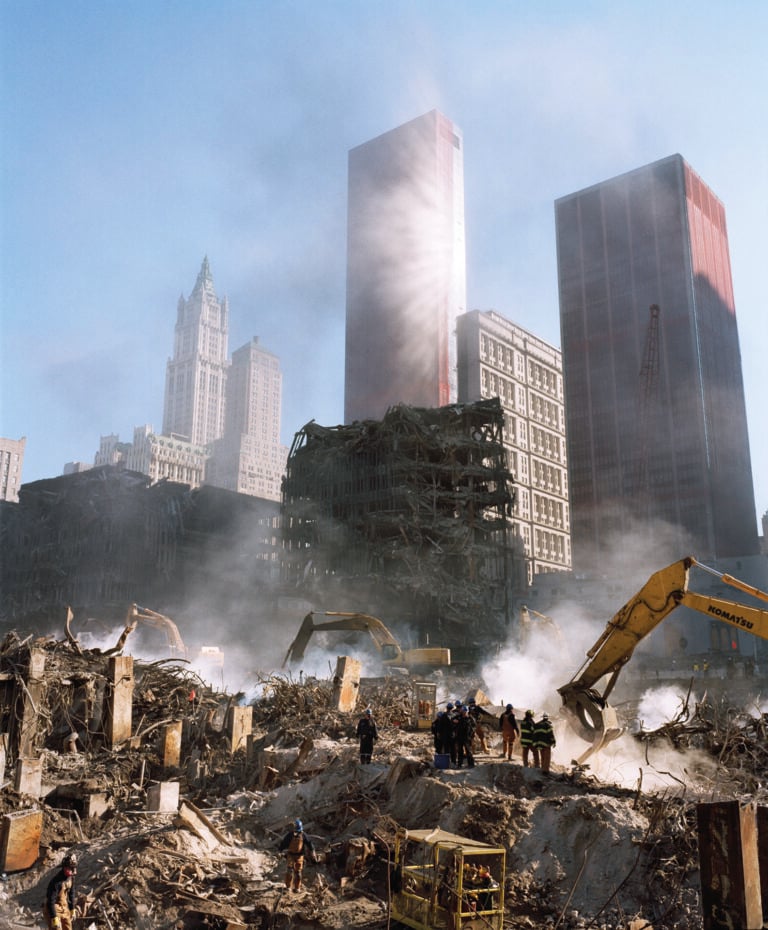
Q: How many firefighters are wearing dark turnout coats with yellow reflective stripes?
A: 2